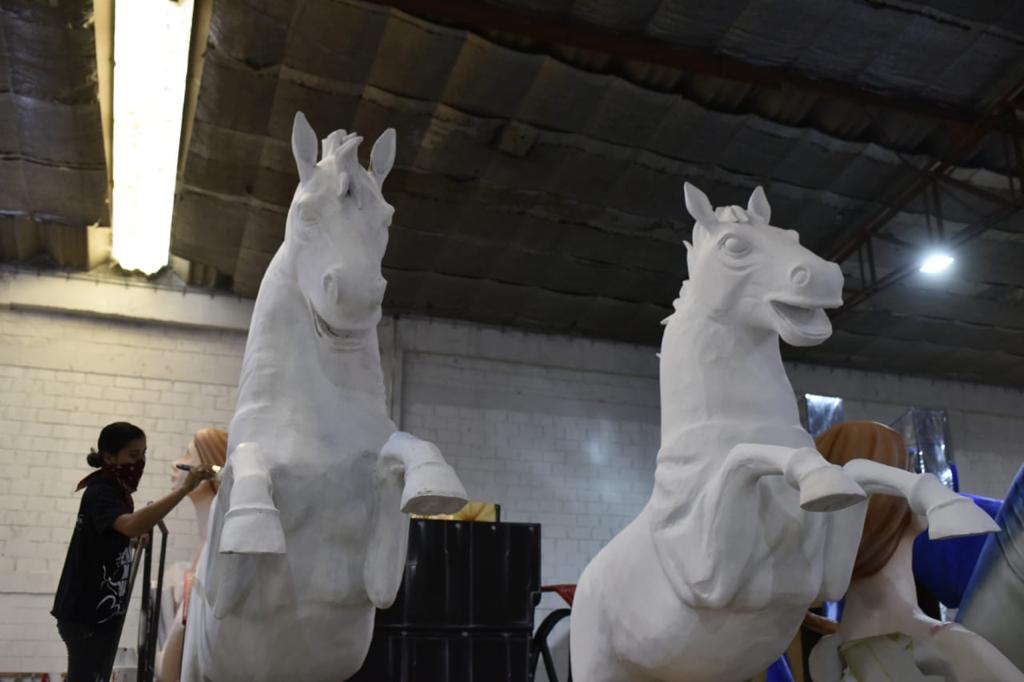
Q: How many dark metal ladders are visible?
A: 1